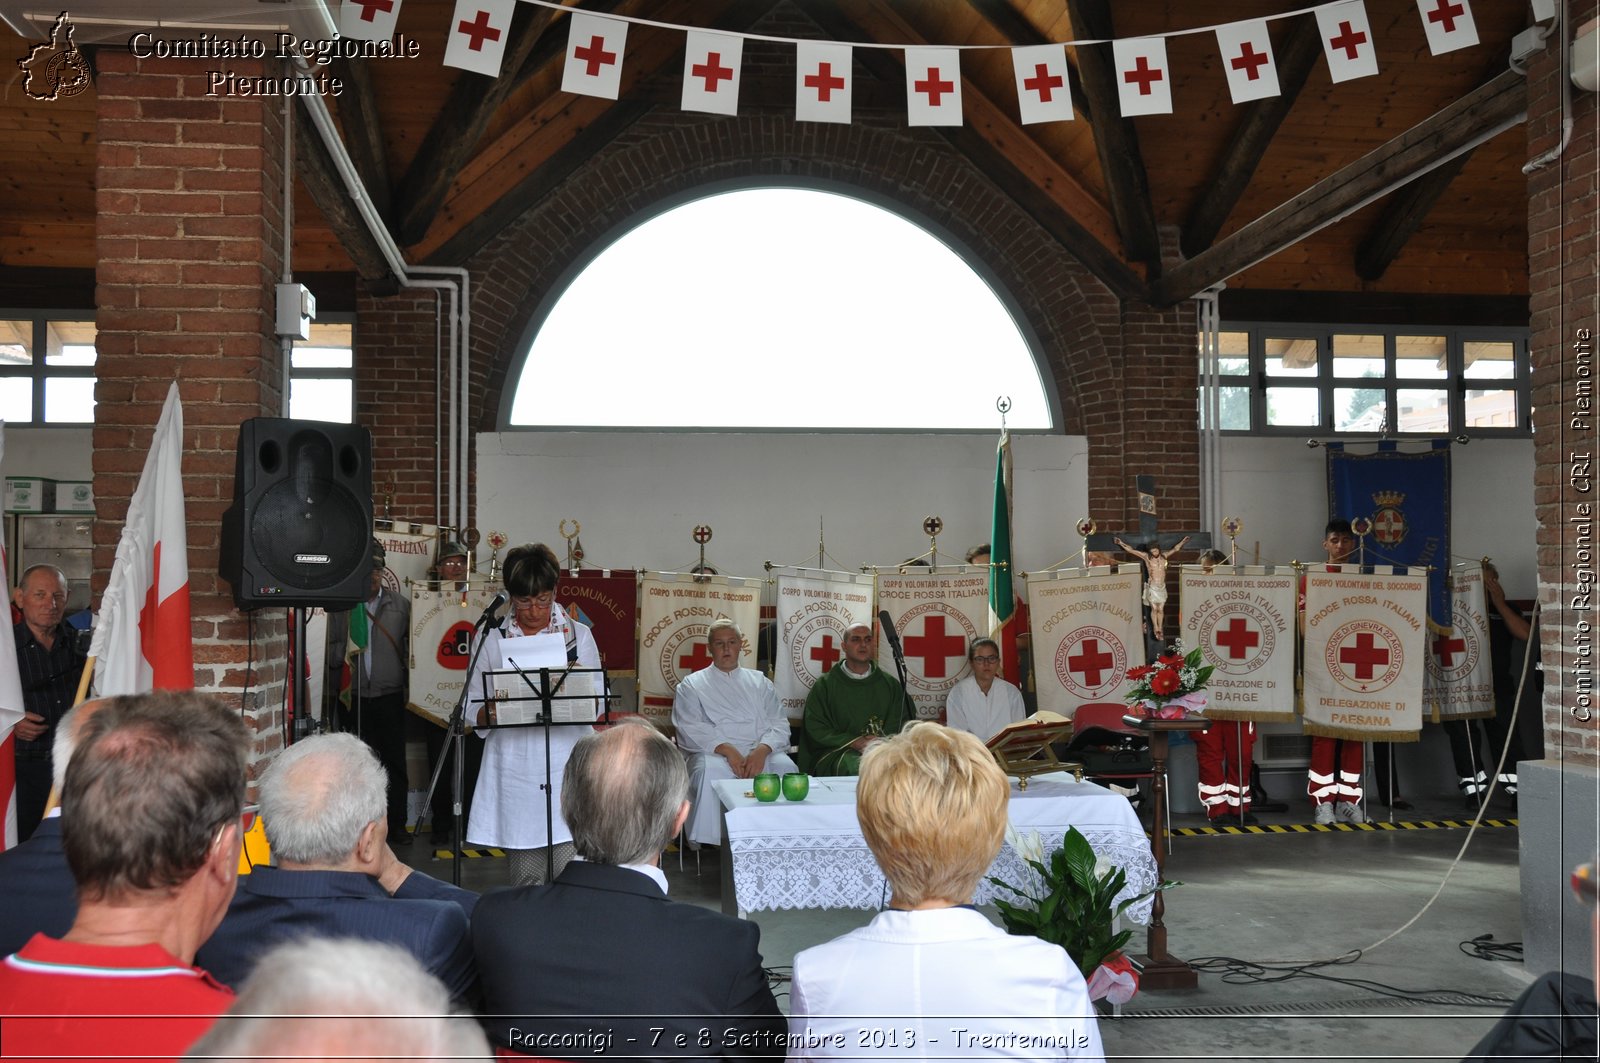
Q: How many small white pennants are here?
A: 11